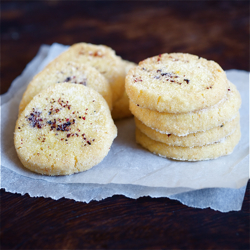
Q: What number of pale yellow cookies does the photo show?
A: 8